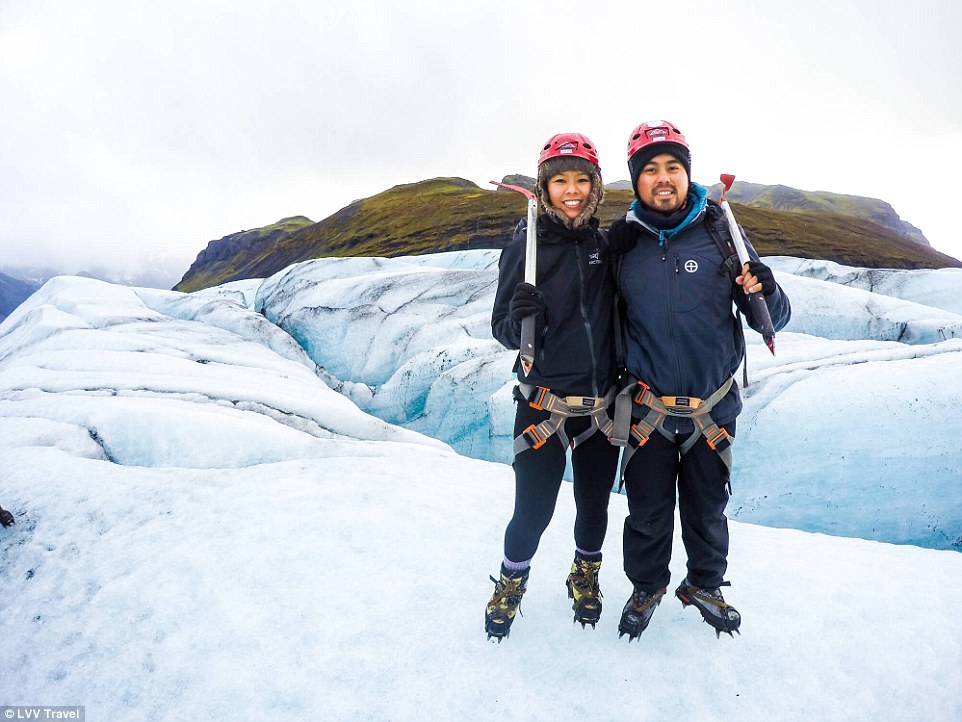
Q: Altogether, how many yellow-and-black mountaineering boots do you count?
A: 2